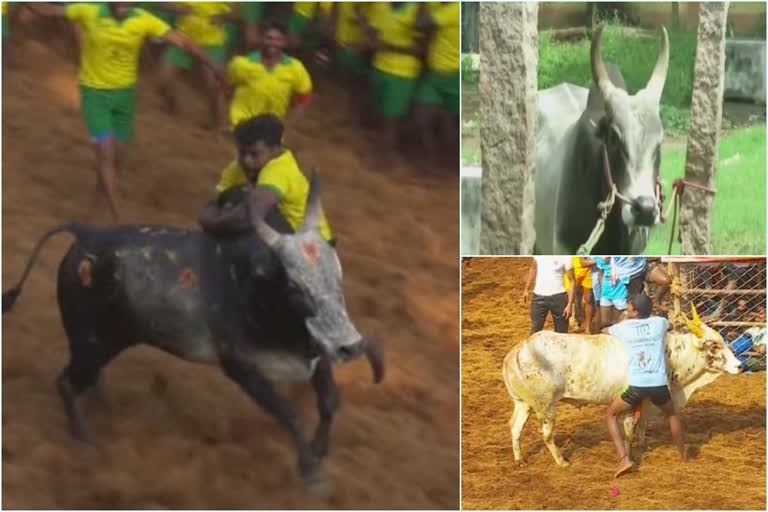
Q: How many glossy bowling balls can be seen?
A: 0